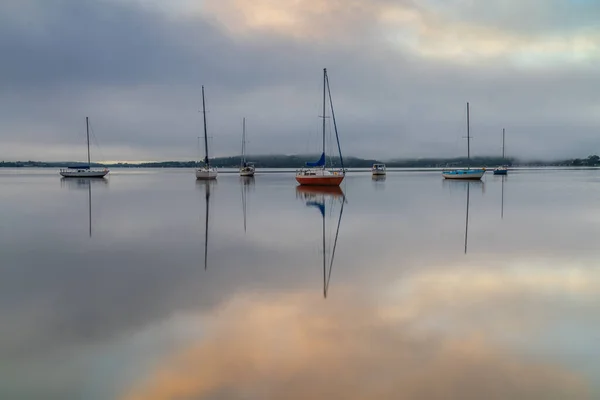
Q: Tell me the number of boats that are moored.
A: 7